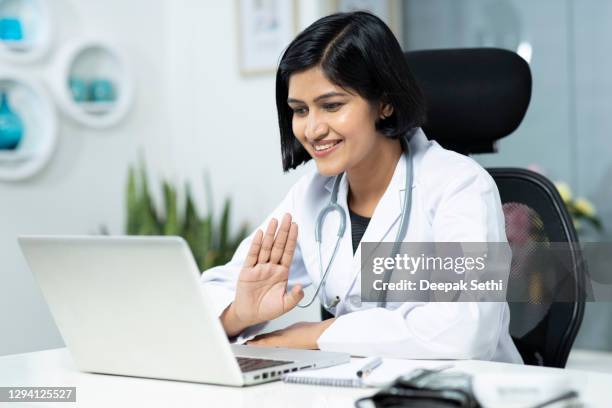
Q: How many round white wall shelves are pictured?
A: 3